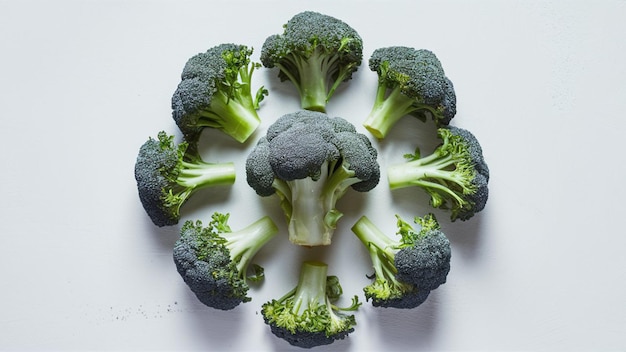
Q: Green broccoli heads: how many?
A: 9